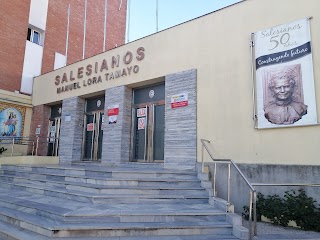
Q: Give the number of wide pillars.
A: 3